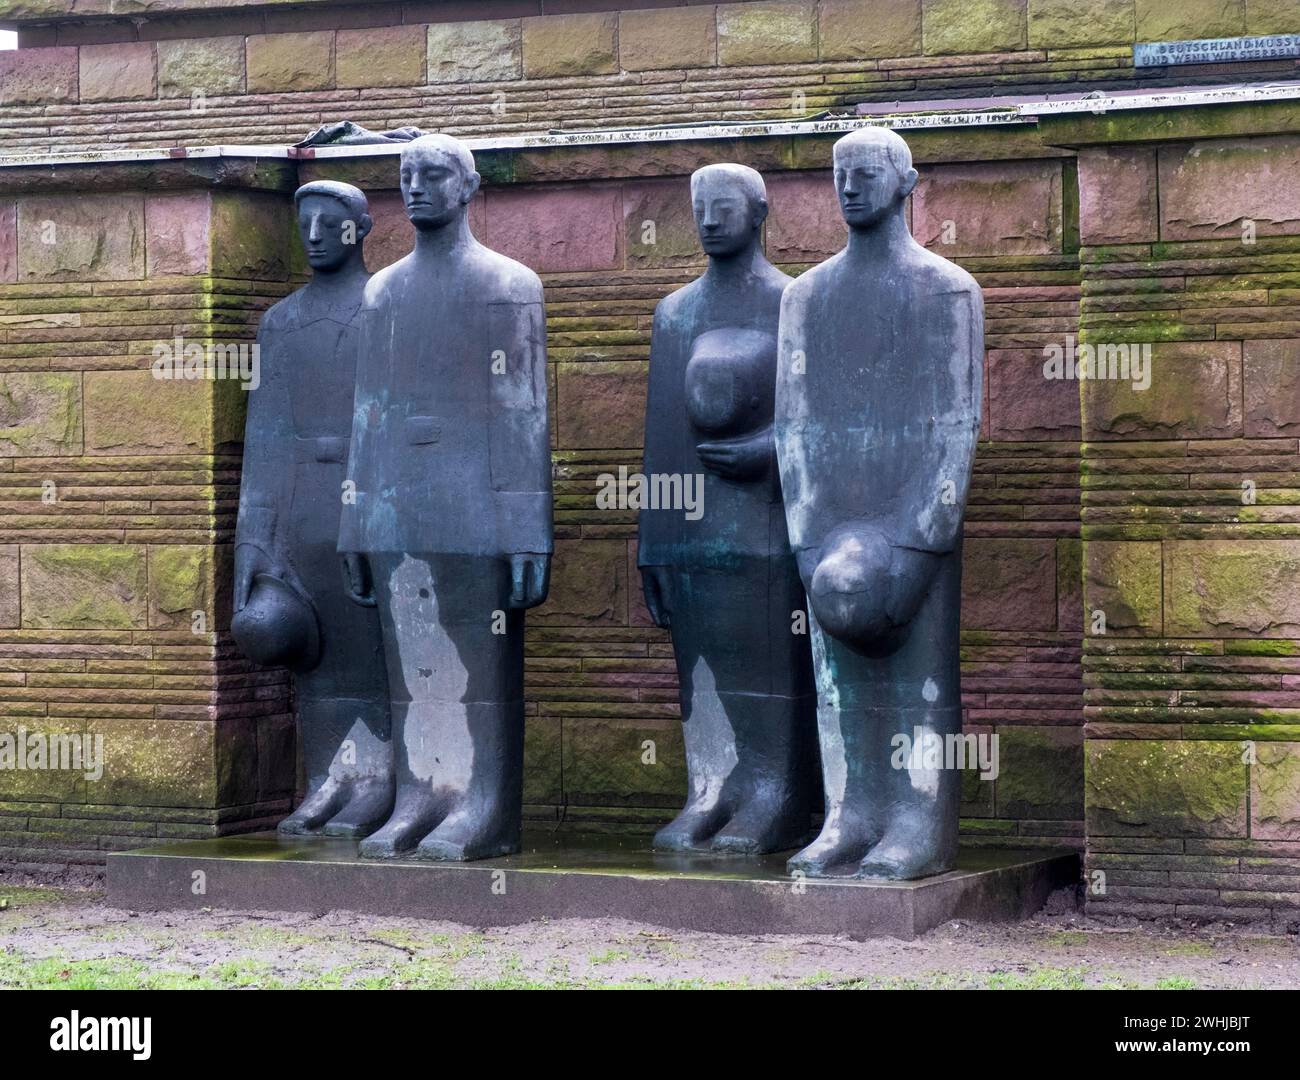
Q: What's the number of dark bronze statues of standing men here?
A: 4